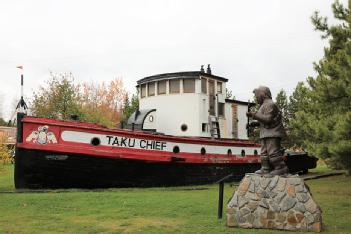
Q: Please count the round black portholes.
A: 7